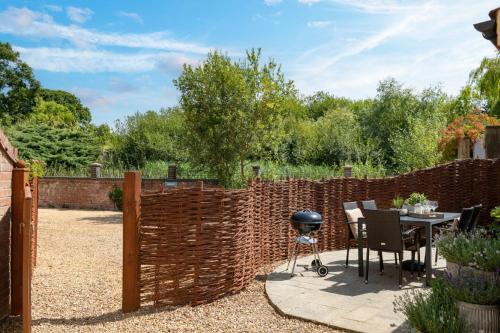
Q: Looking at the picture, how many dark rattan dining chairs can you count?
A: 5